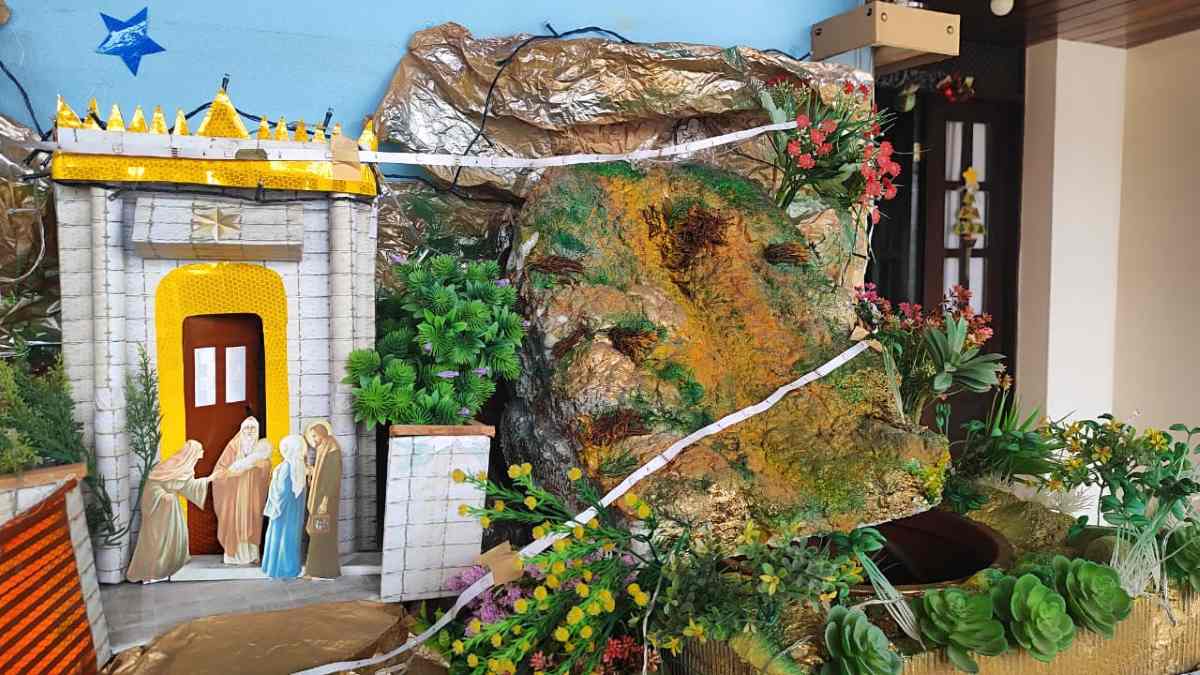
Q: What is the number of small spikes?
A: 12